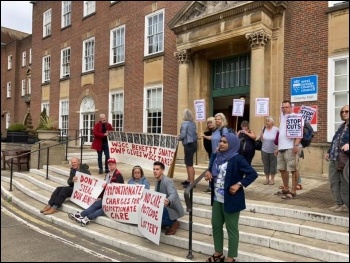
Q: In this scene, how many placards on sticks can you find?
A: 5